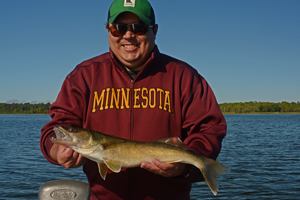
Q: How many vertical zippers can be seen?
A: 1